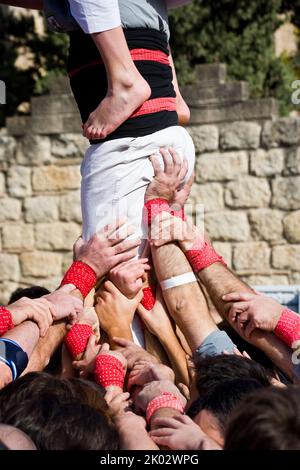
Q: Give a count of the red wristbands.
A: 10